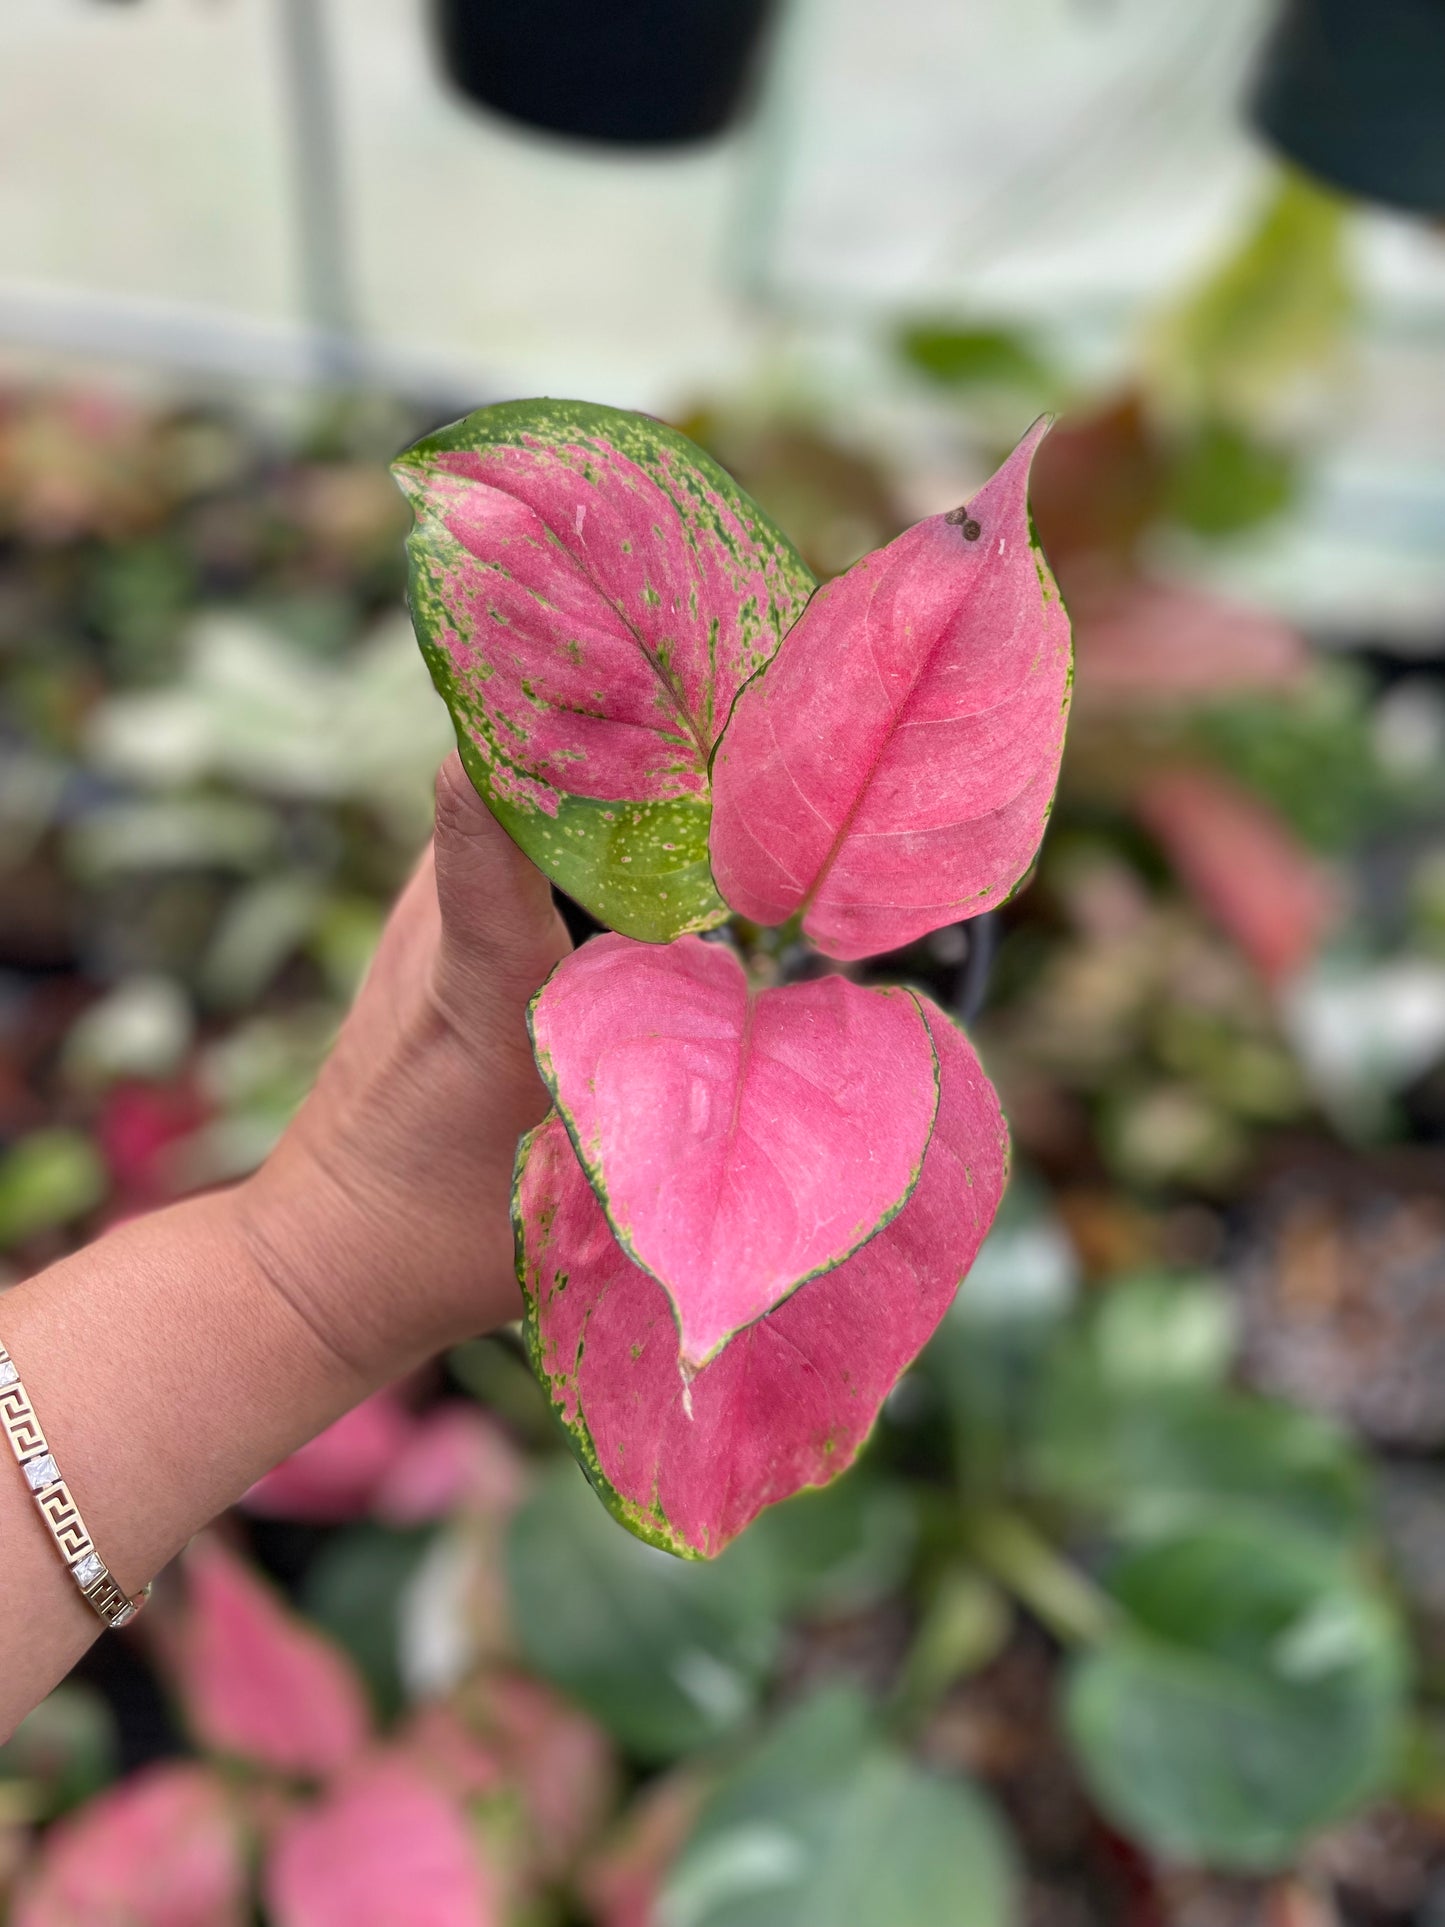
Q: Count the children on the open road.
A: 0